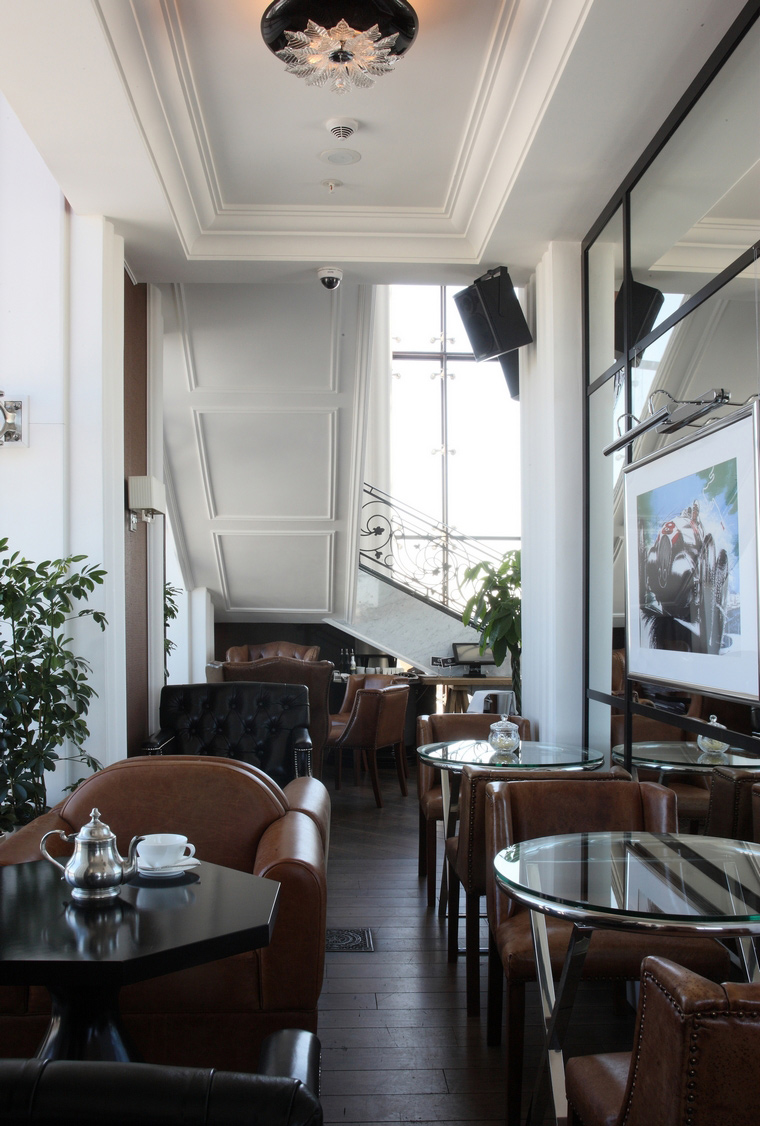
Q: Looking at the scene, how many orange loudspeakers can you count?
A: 0